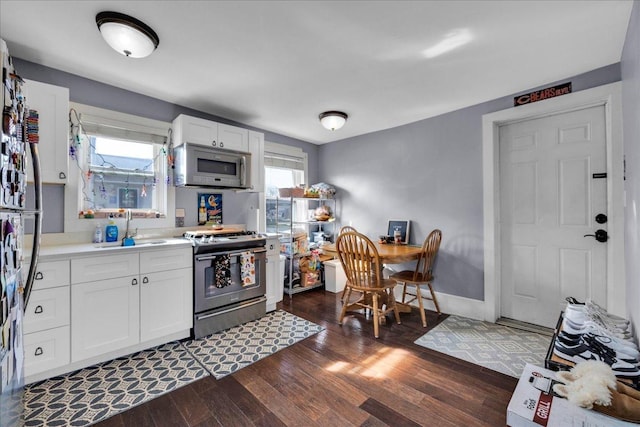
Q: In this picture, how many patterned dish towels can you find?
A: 2